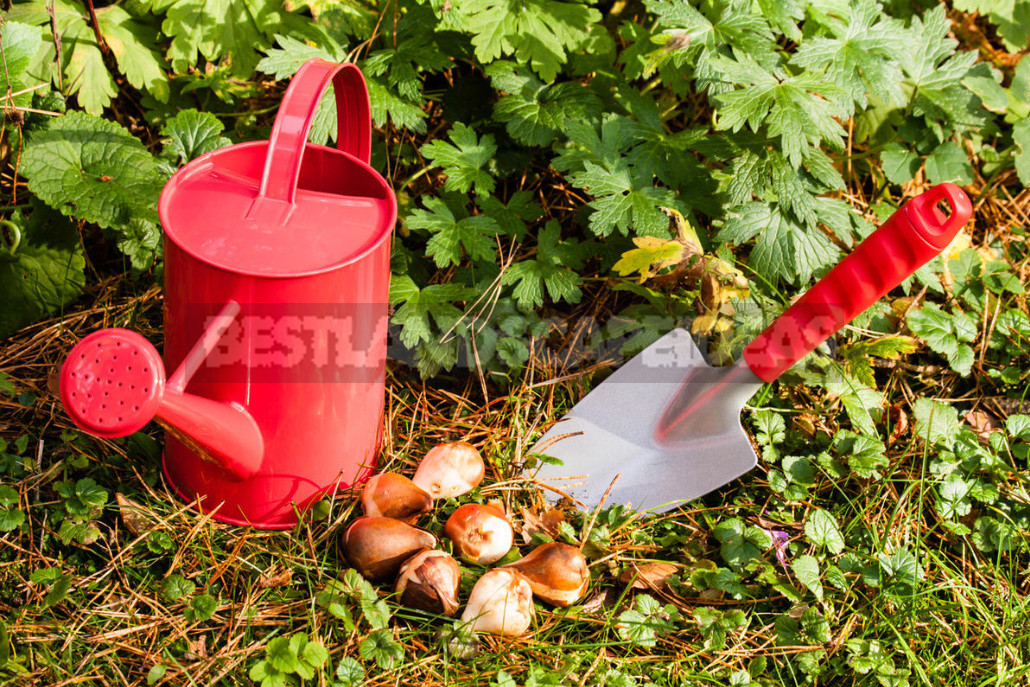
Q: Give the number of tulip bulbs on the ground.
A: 7